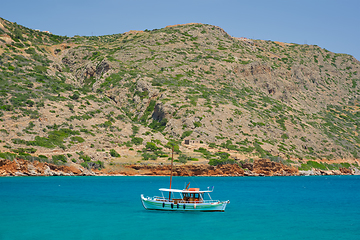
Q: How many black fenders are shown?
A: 4